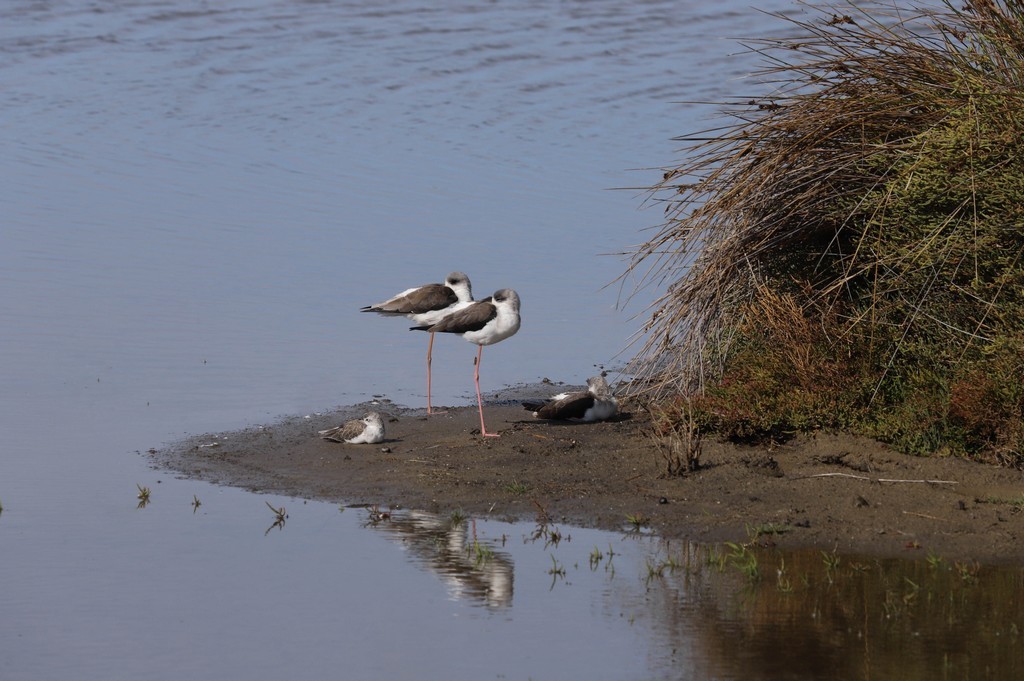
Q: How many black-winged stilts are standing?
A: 2